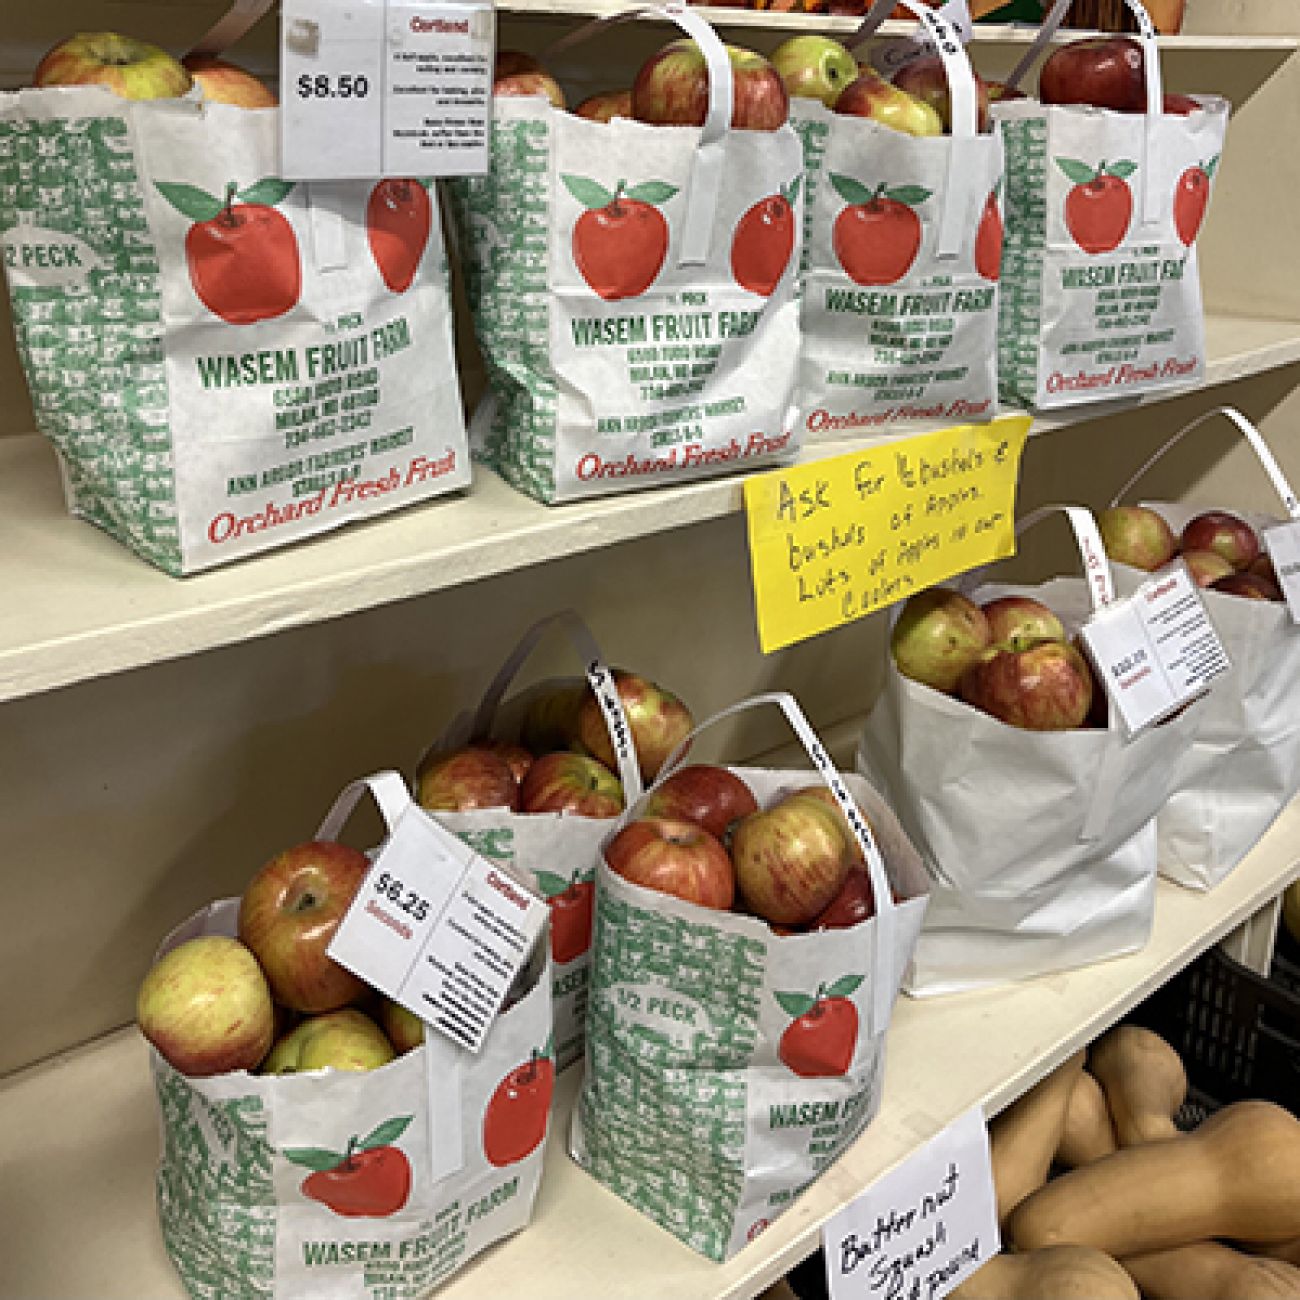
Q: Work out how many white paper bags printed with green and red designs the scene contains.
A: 7